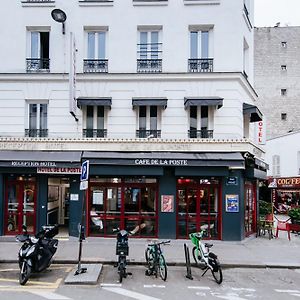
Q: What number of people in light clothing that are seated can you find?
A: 1